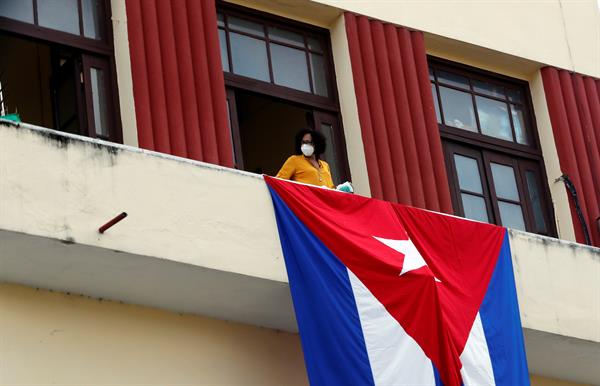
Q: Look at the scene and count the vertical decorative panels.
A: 3